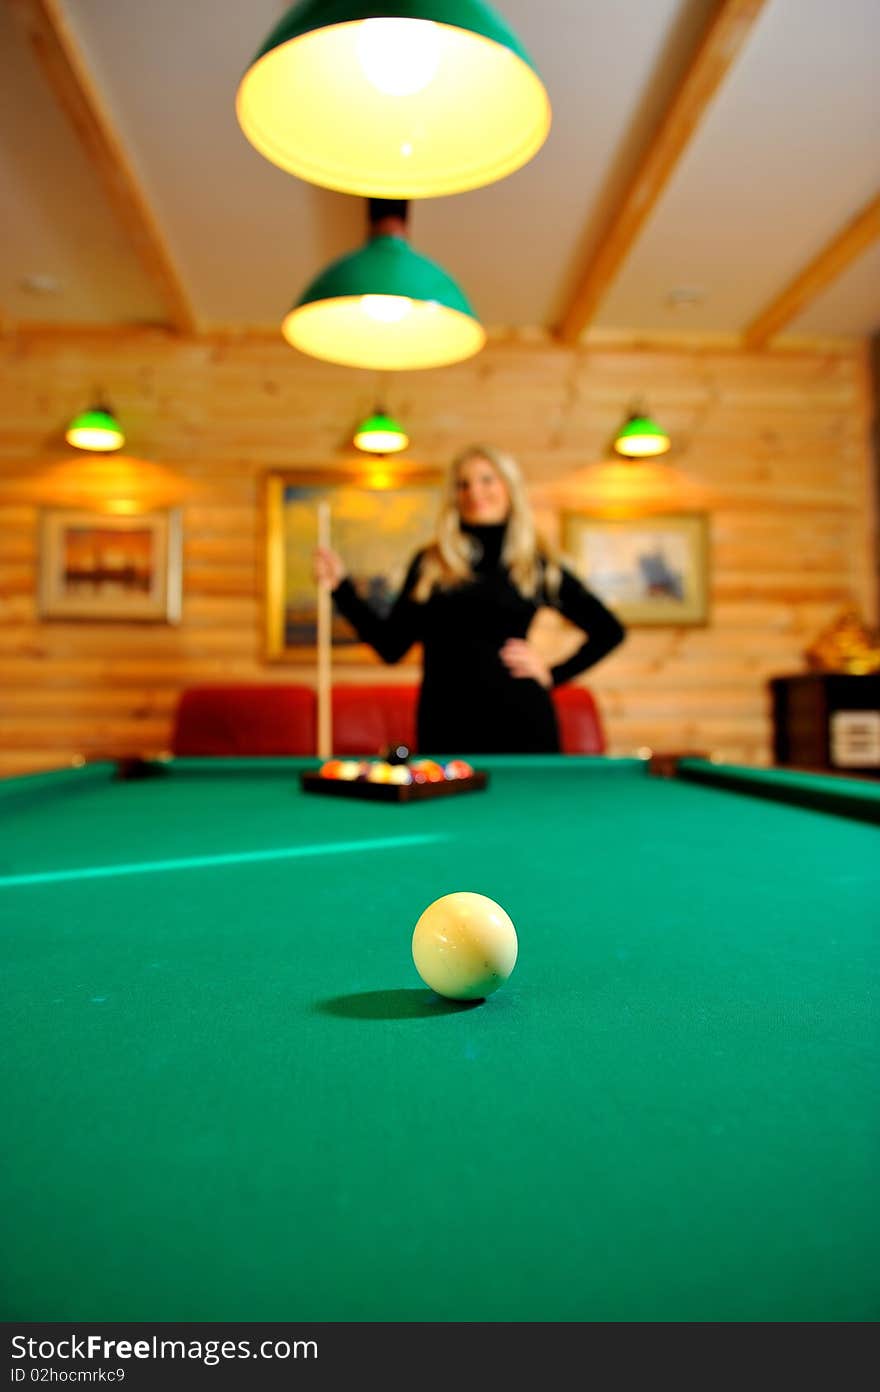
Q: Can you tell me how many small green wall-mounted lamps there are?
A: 3